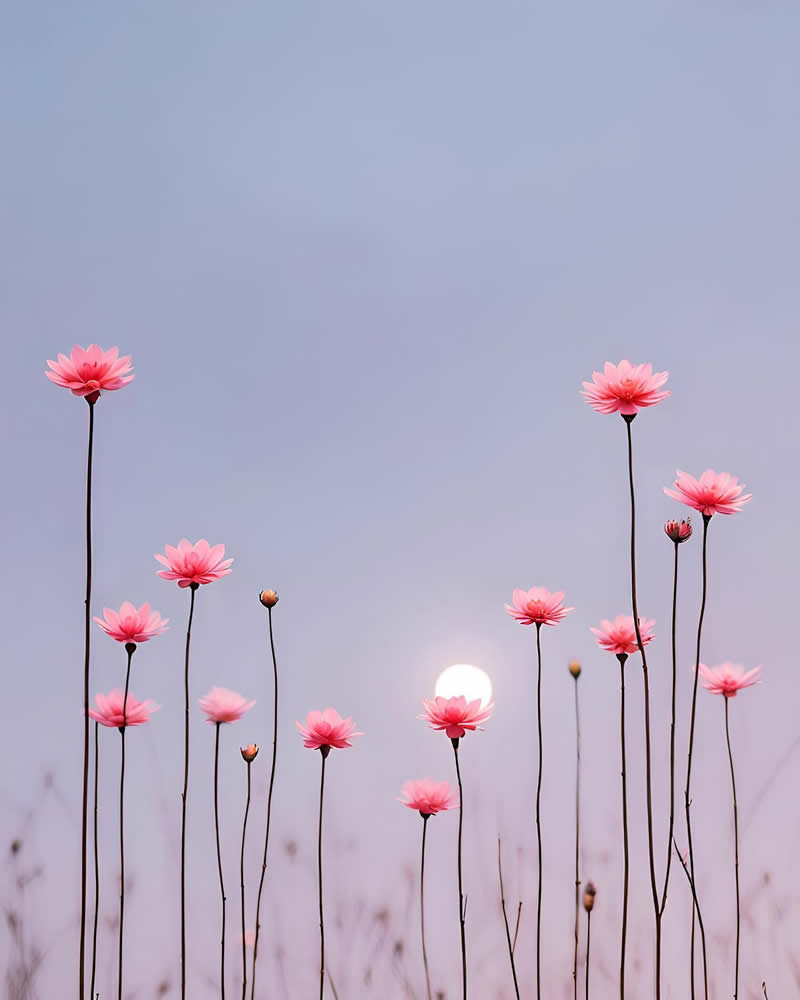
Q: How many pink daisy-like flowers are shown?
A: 13